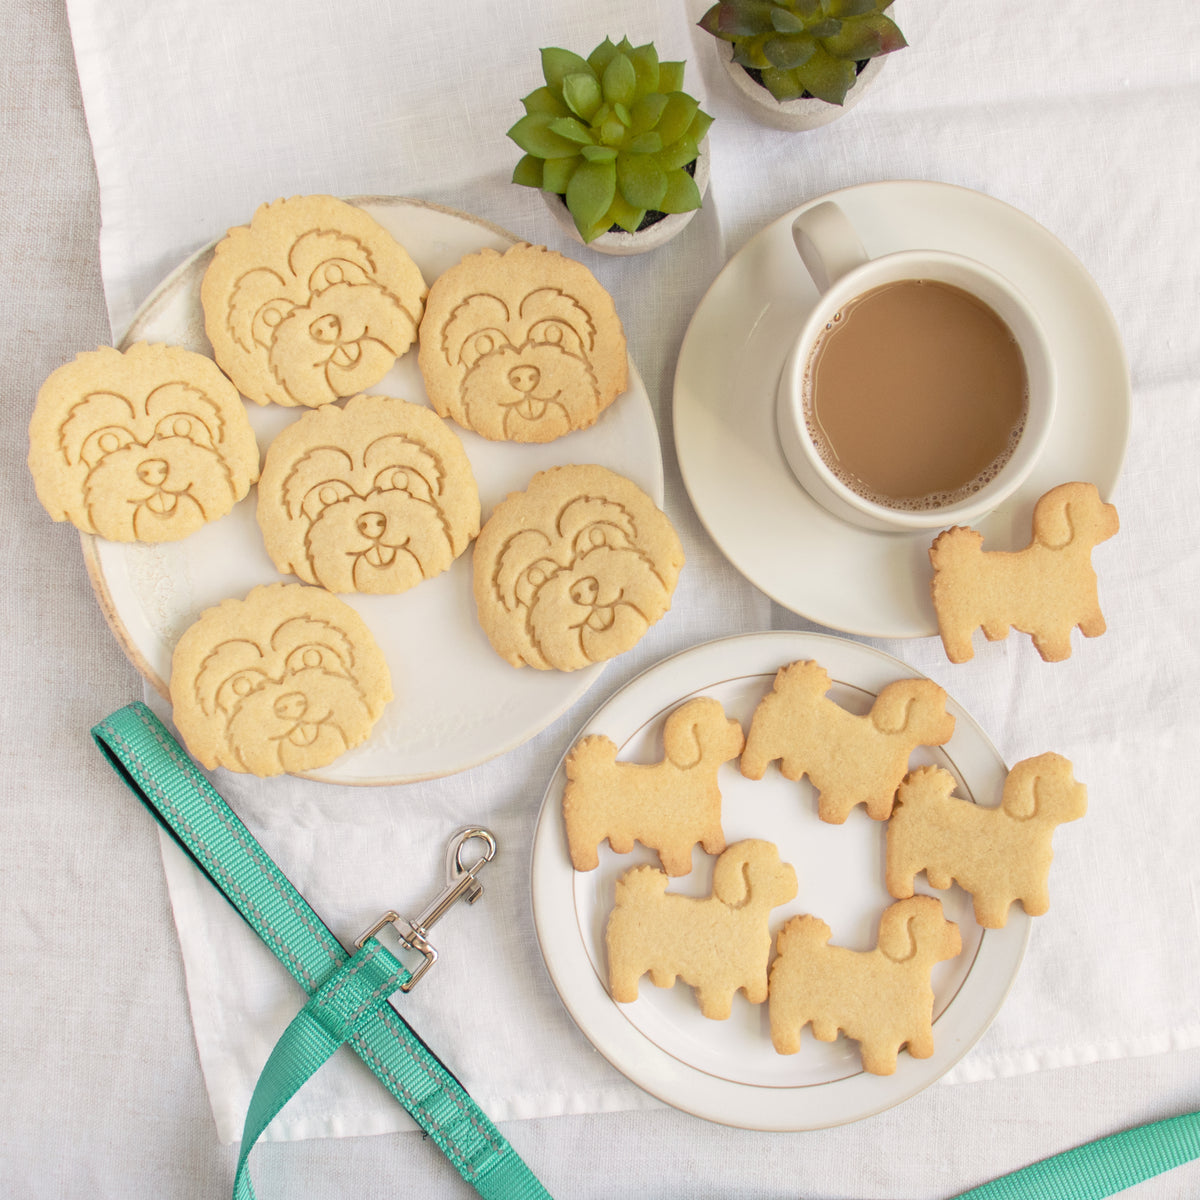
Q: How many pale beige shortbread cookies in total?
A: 12